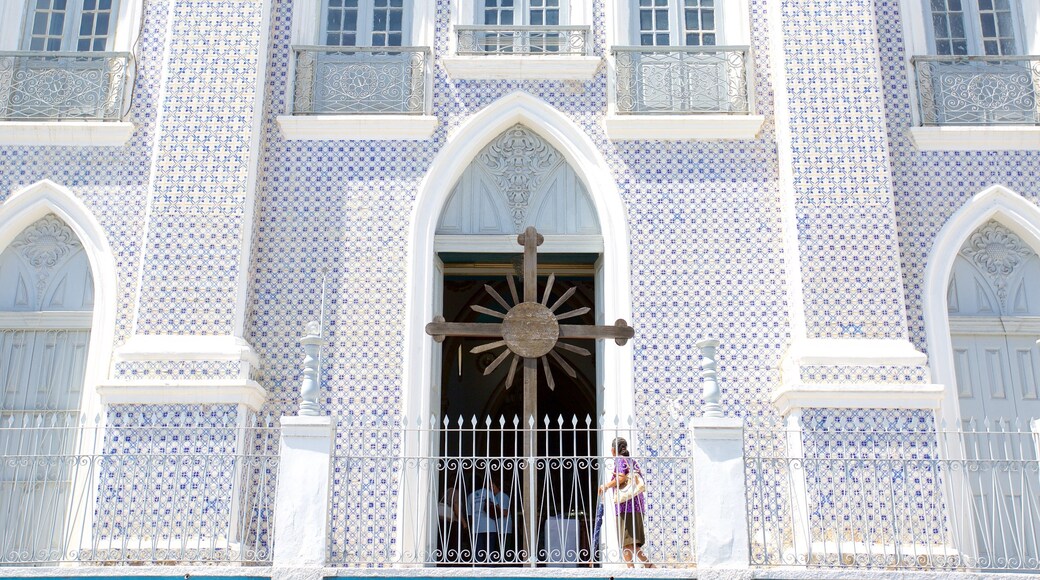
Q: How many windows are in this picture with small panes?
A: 5